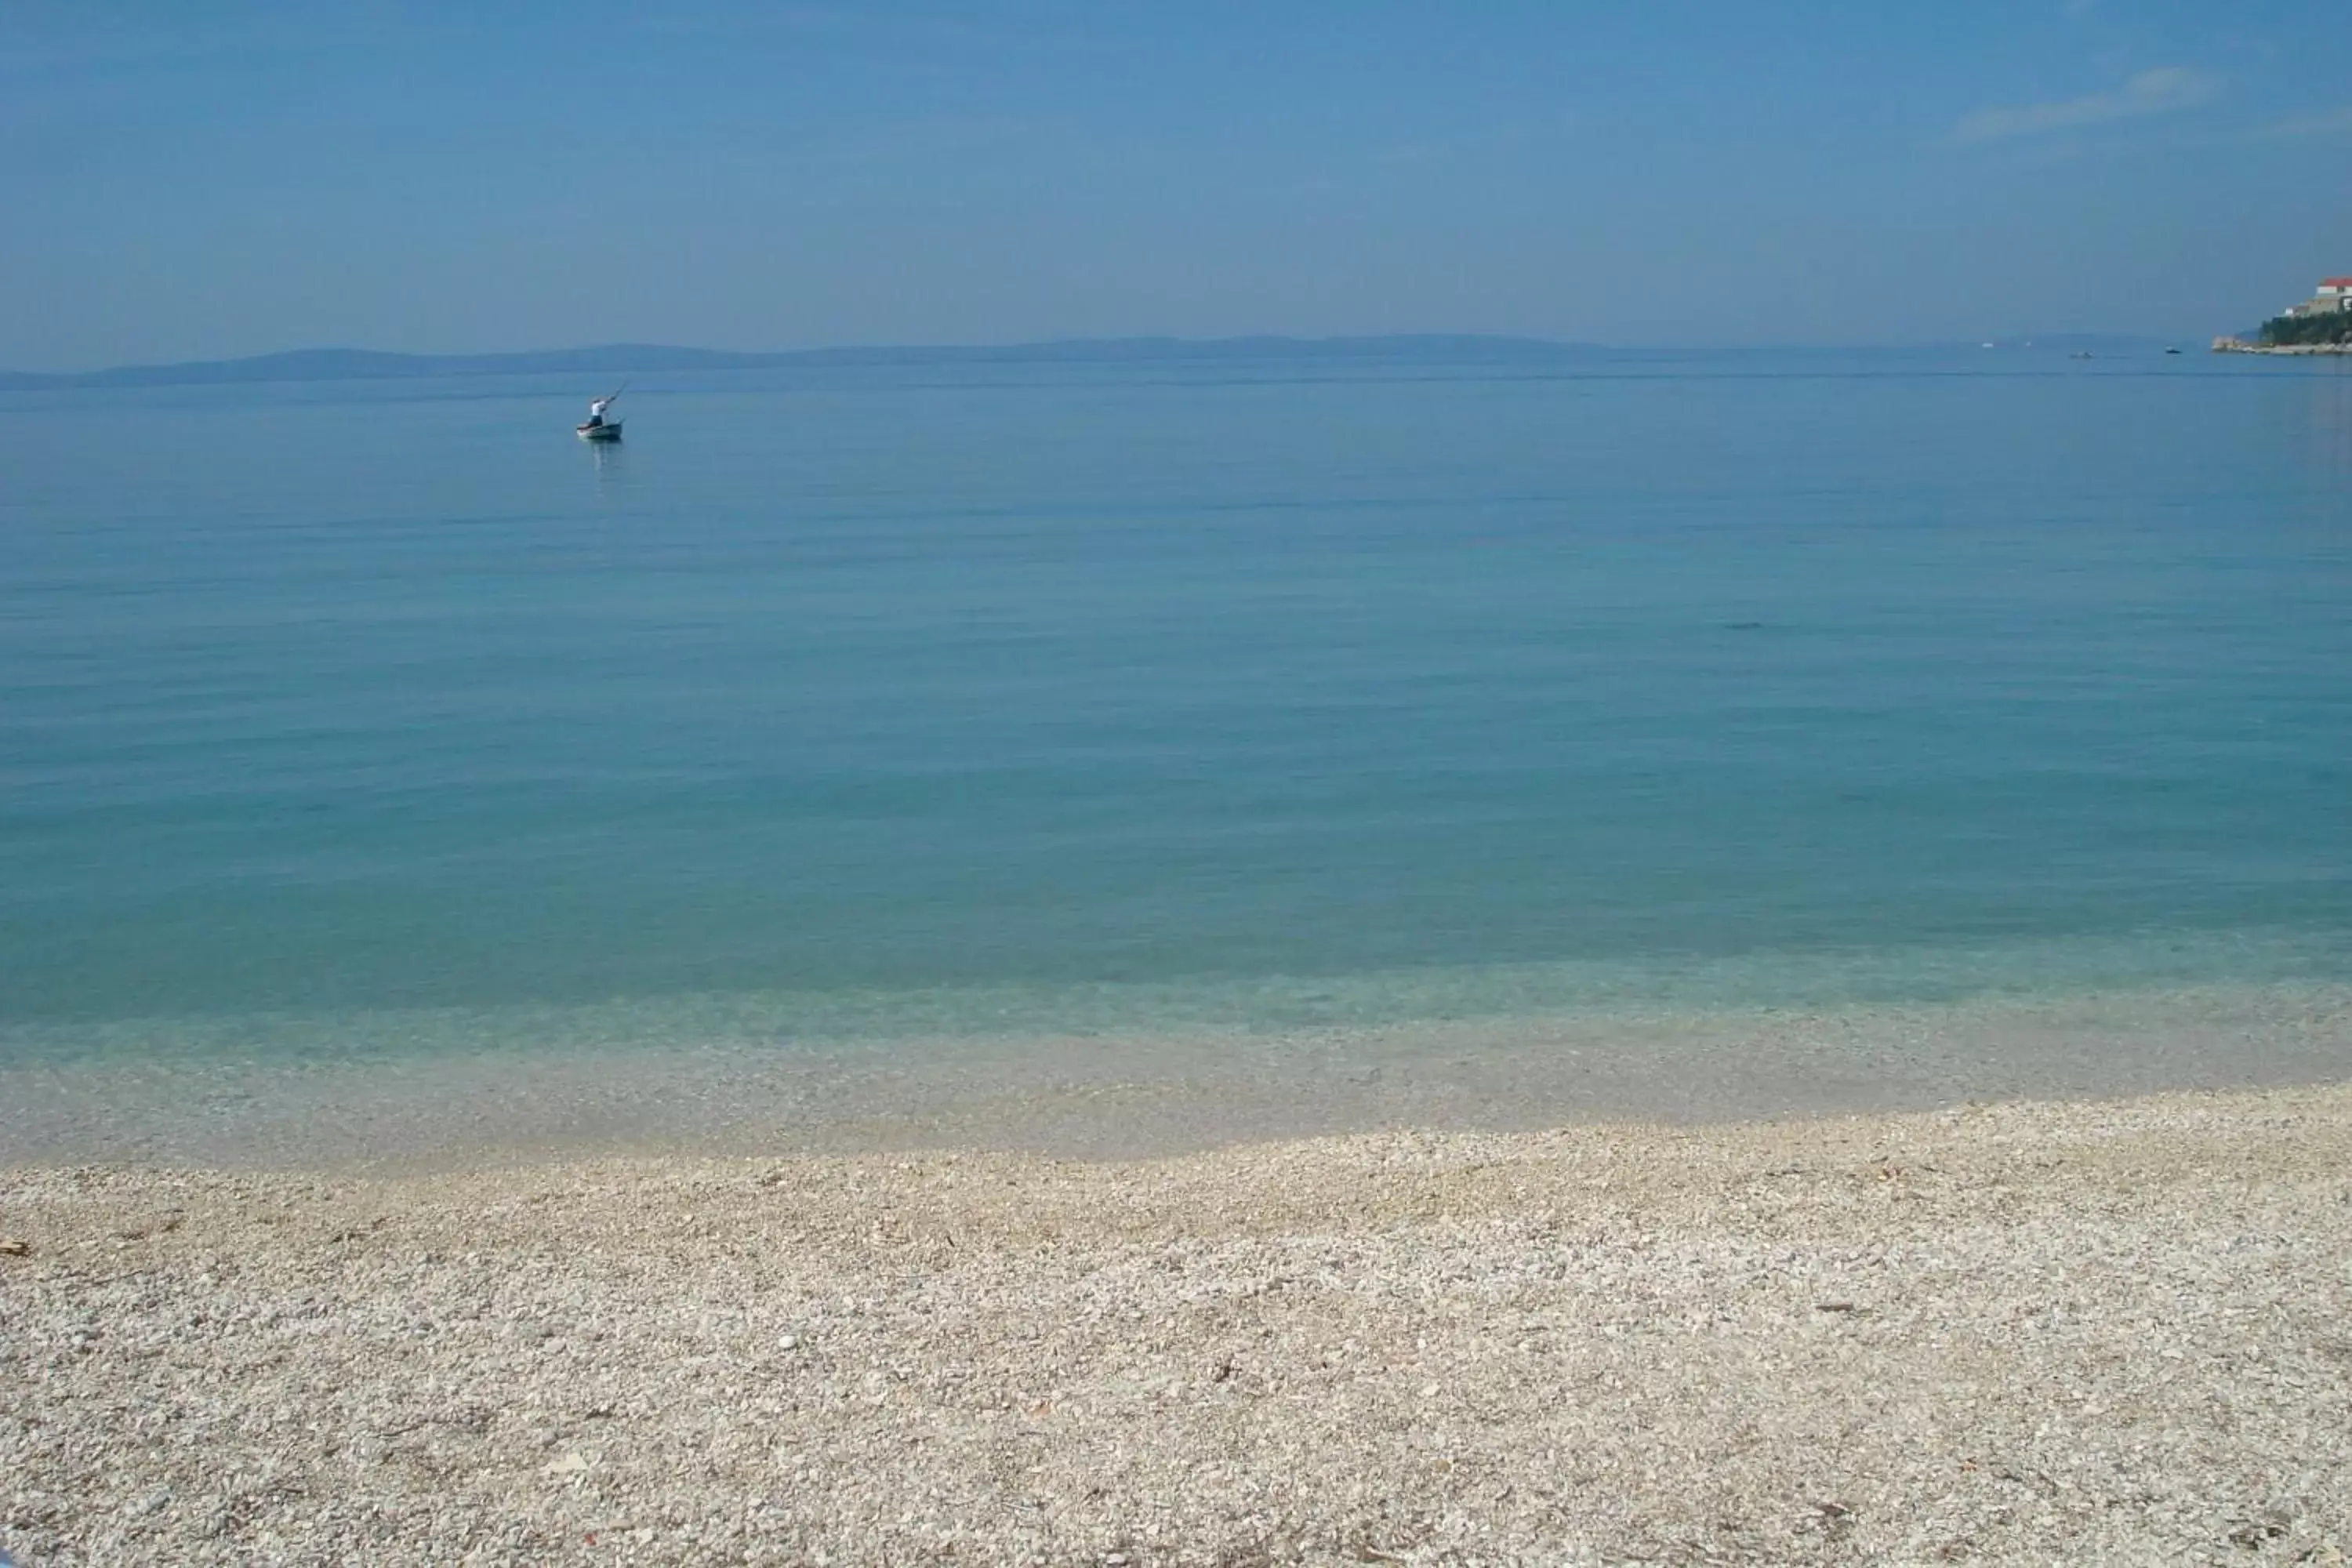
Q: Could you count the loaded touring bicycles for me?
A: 0